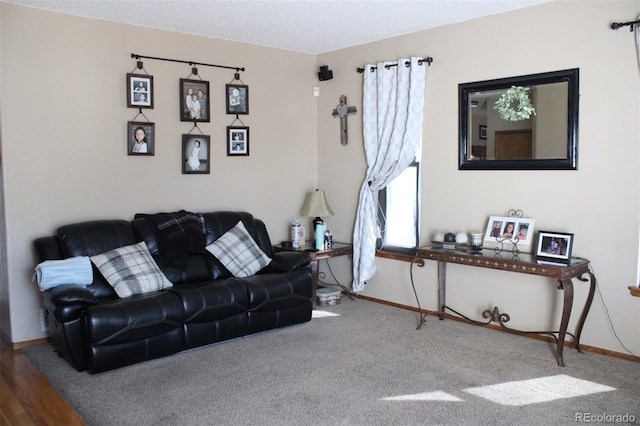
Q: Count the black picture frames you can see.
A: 7